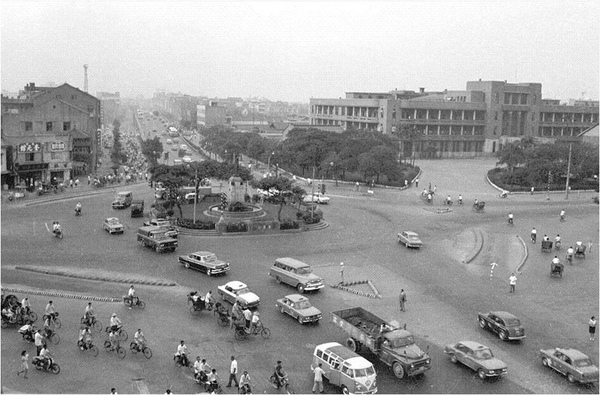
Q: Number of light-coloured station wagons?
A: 1